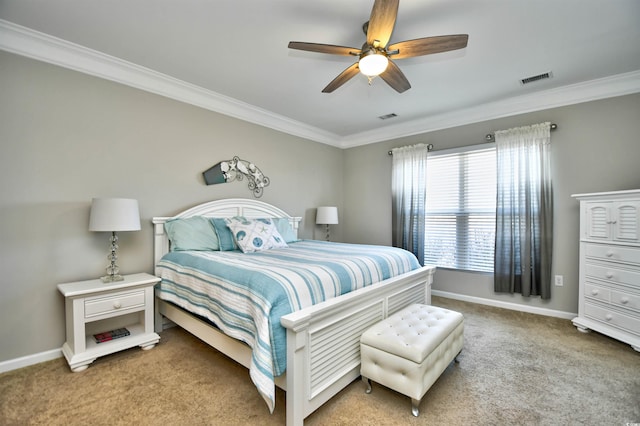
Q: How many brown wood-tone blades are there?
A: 5